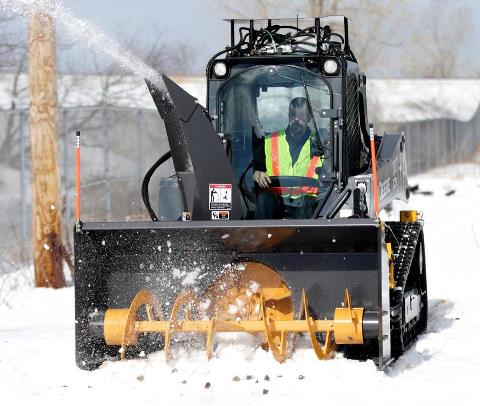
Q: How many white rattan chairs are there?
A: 0